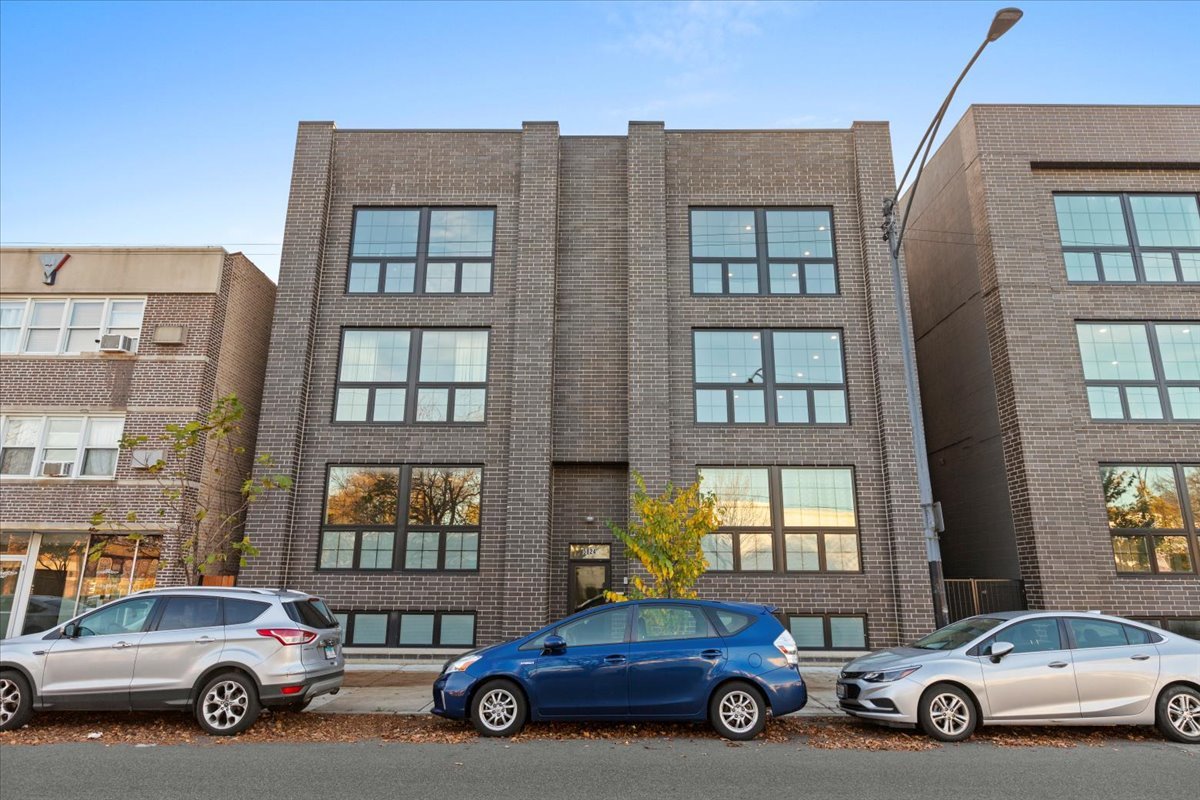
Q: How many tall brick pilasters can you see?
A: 4